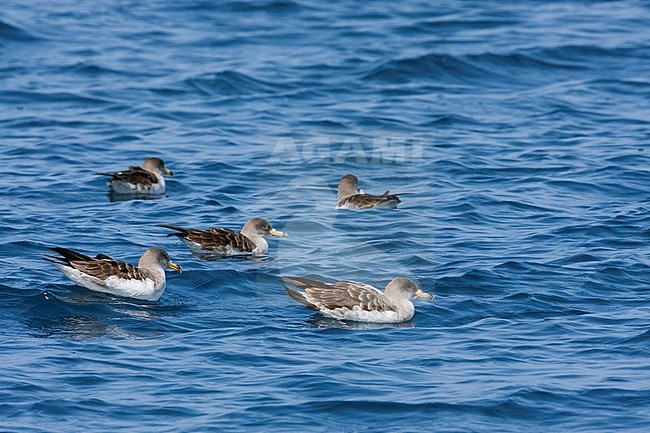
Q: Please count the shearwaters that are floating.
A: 5